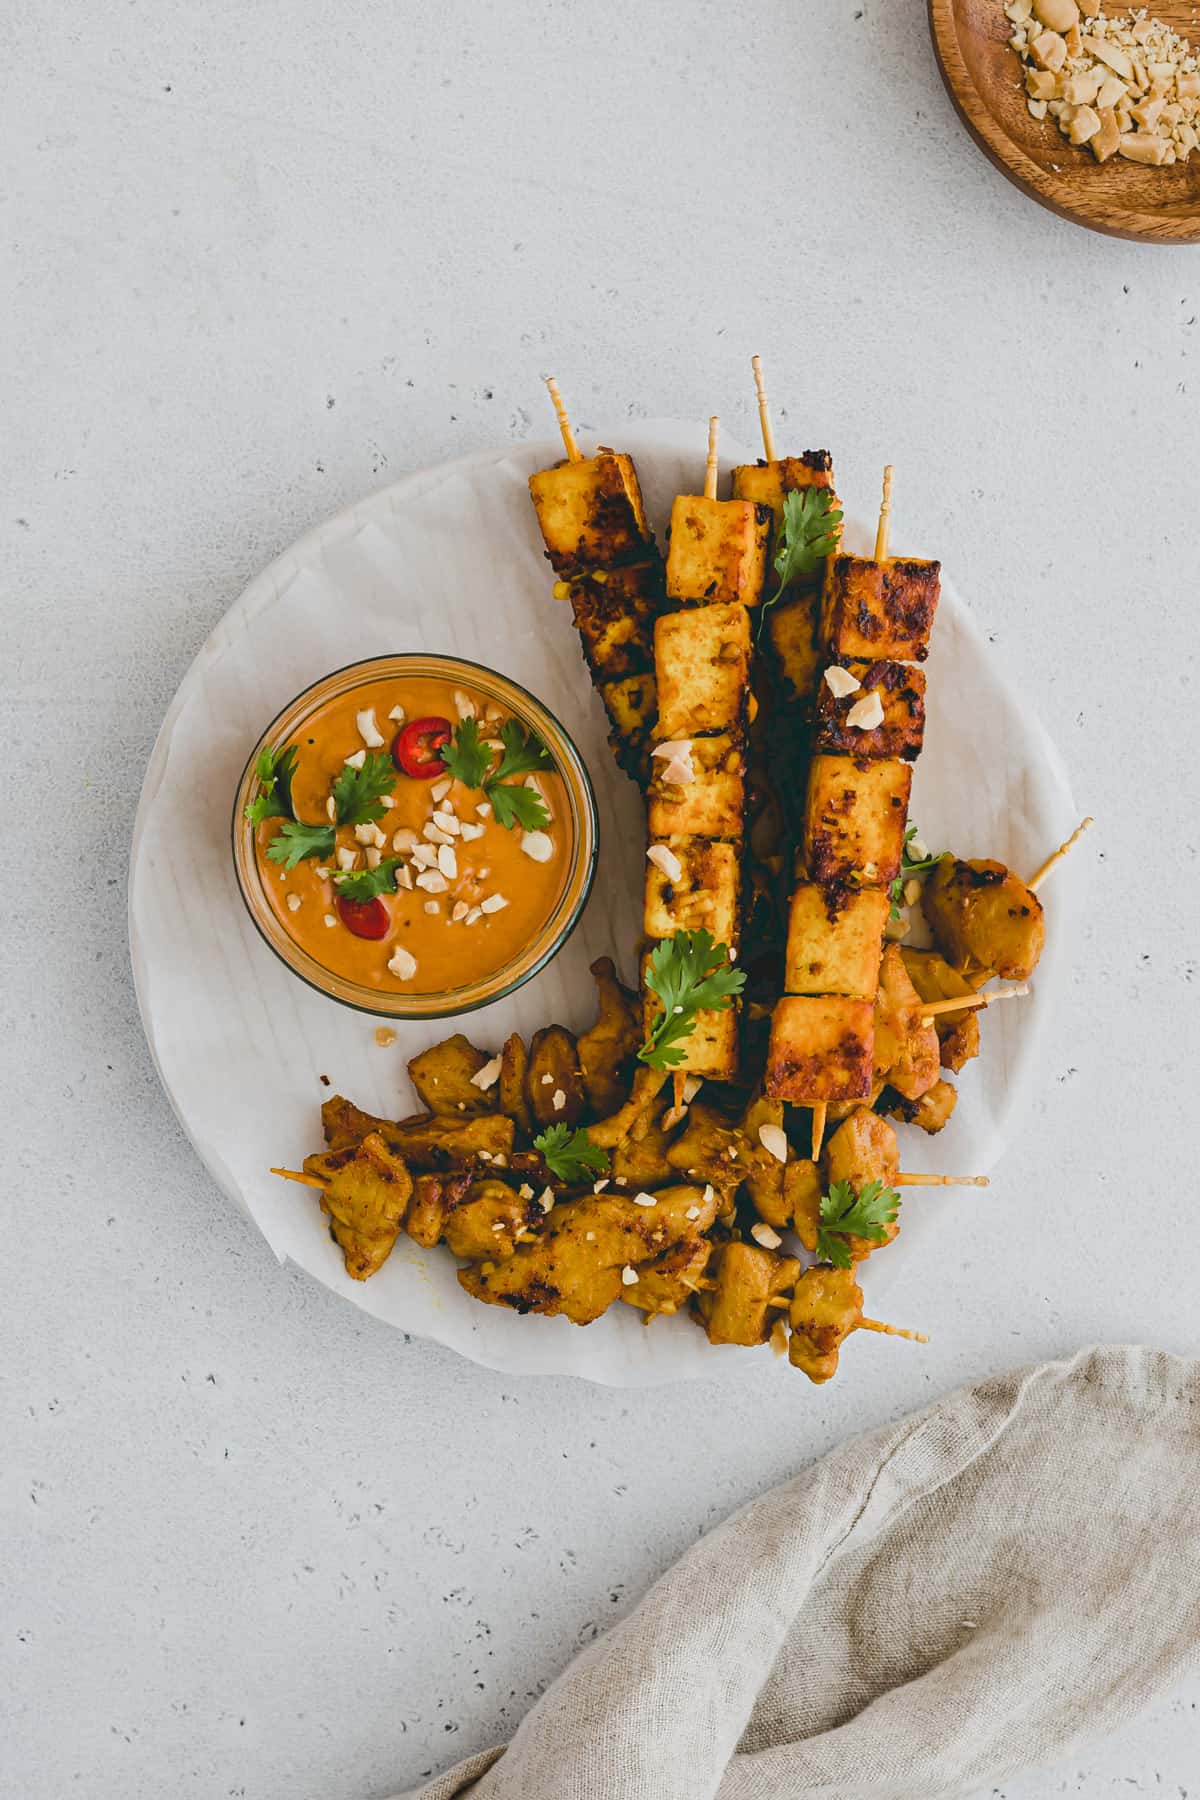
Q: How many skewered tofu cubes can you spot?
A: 15